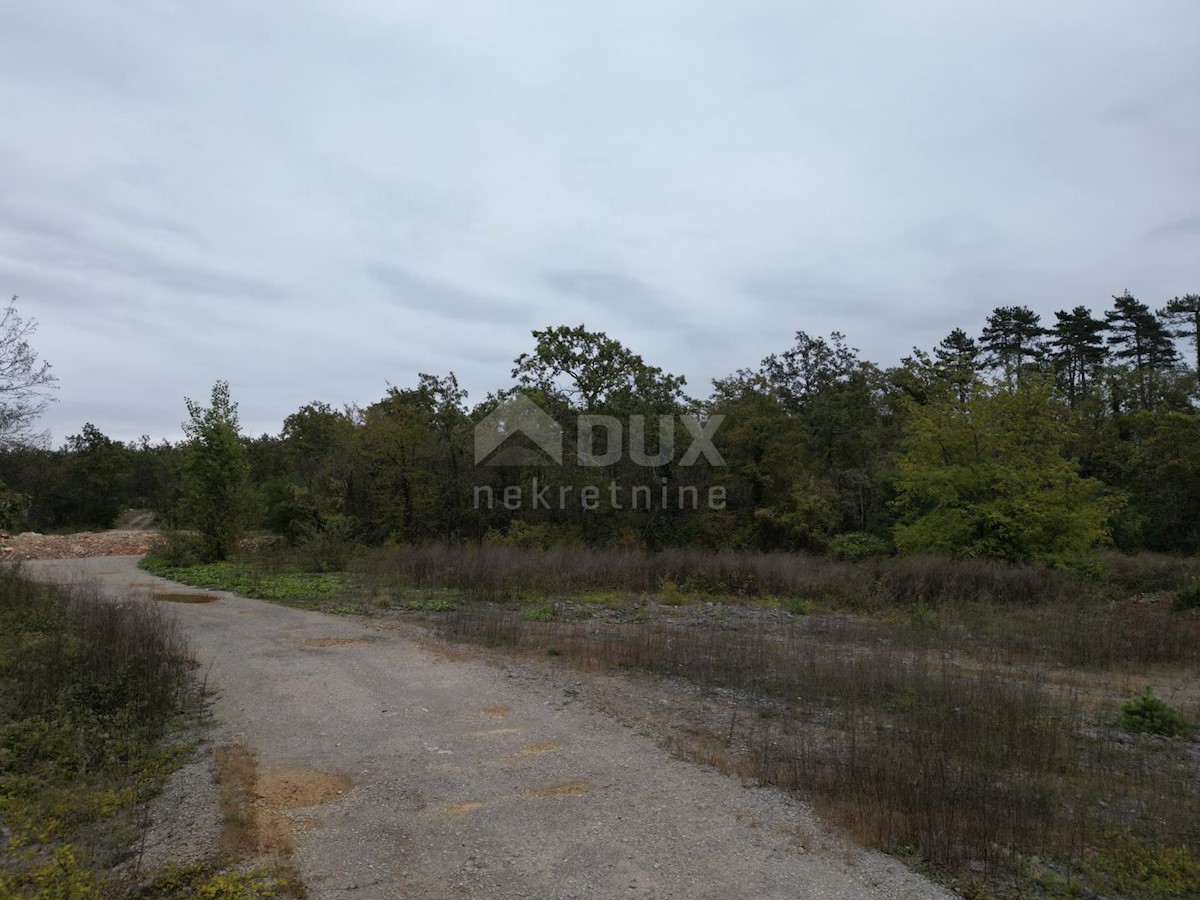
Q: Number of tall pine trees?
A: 5